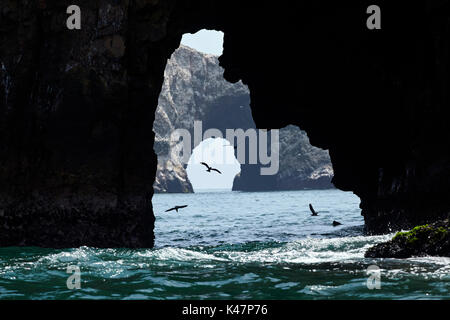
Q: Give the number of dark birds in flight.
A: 3